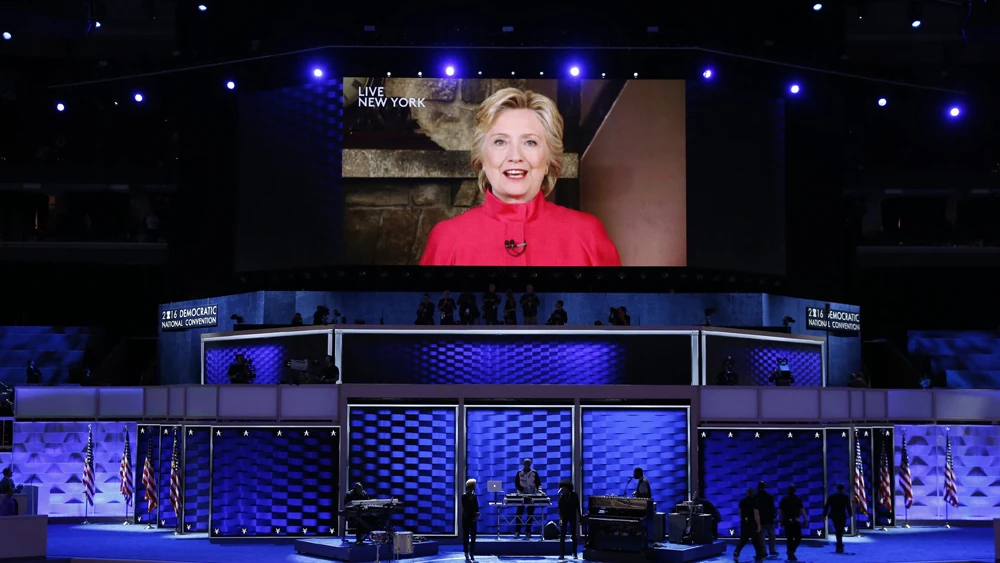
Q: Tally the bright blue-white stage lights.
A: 15